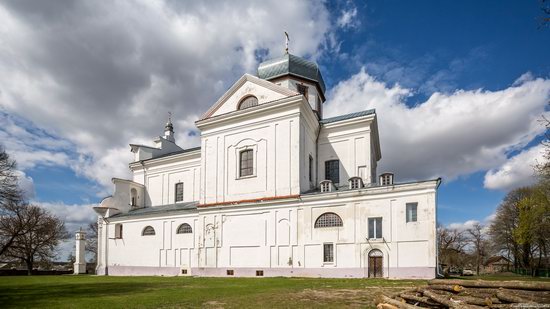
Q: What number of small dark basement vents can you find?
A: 3